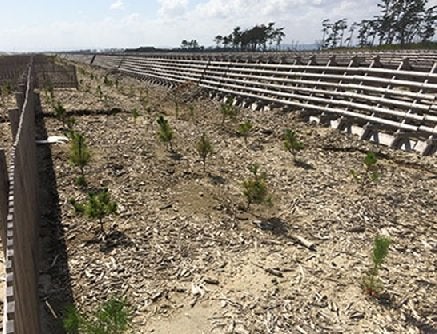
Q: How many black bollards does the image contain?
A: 0